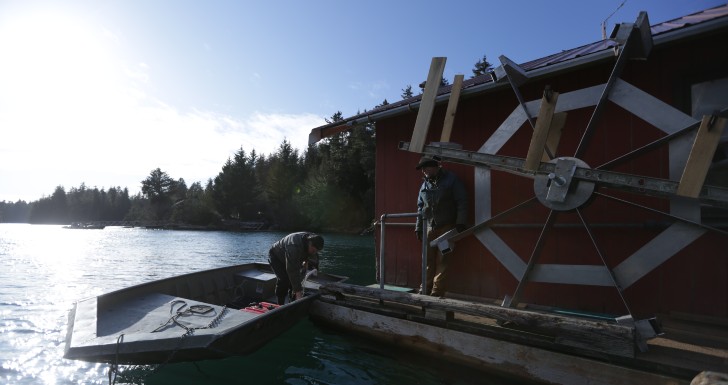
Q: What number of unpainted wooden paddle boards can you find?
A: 5